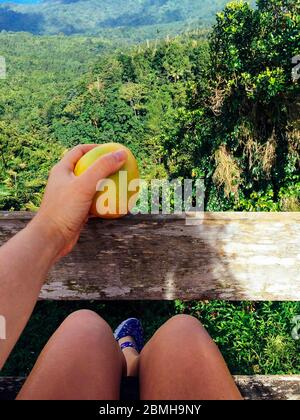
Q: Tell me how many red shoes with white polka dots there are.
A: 0